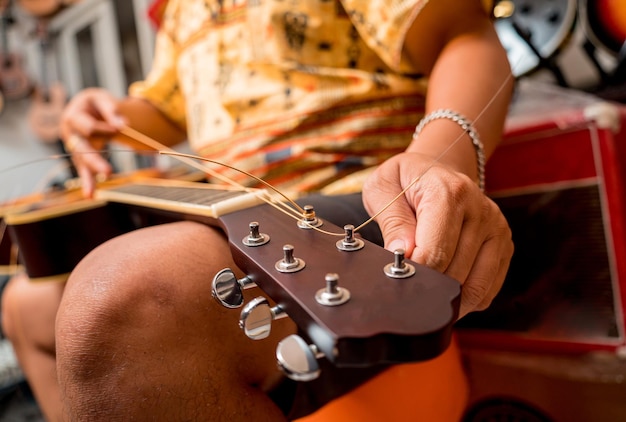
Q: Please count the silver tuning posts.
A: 6